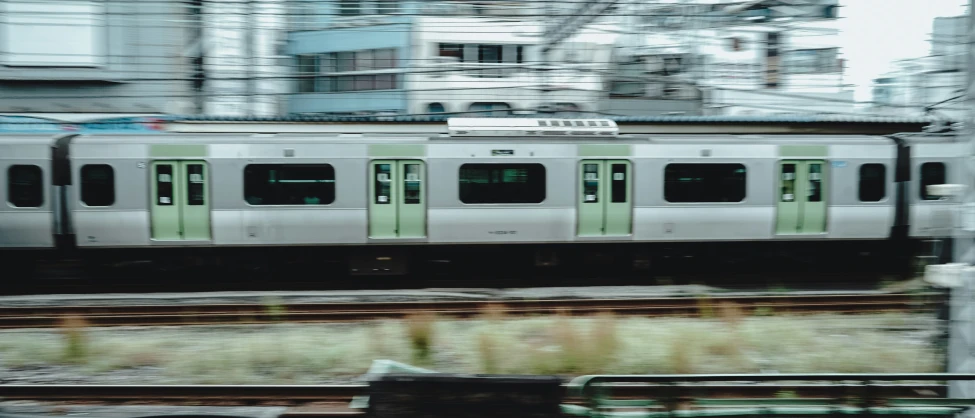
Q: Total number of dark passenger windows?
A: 7